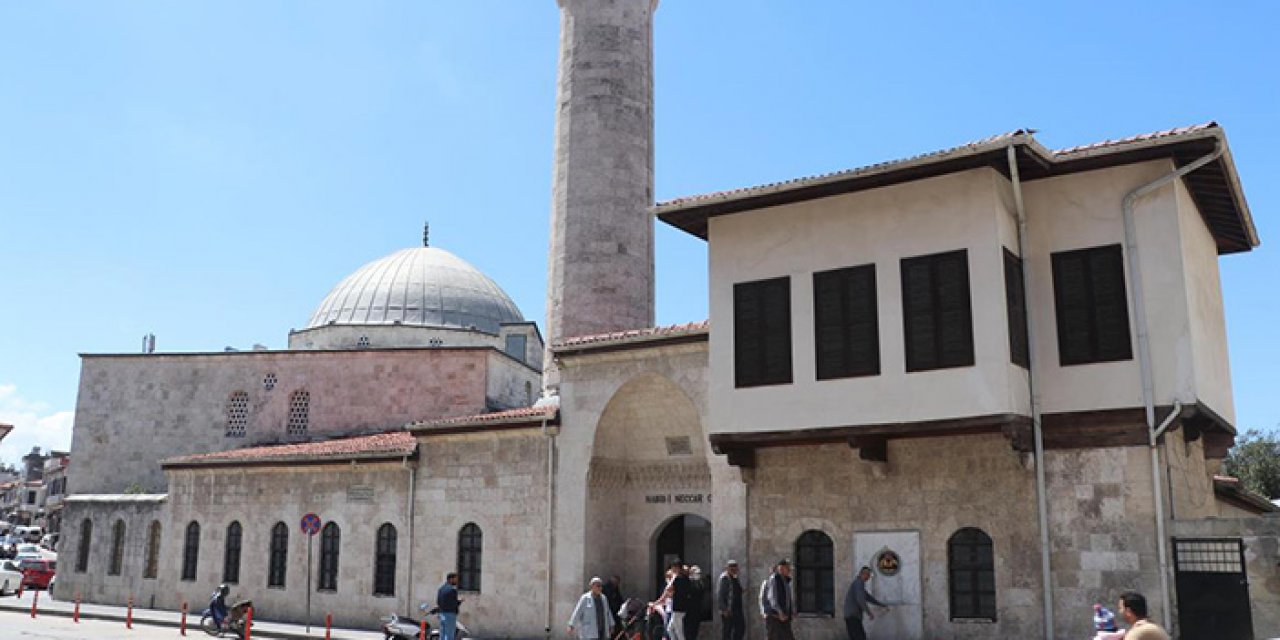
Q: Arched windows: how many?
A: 13